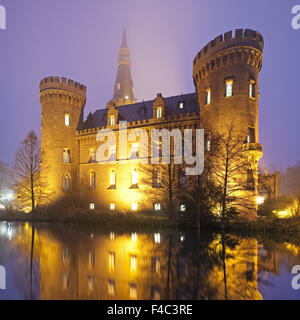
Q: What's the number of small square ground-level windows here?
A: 5